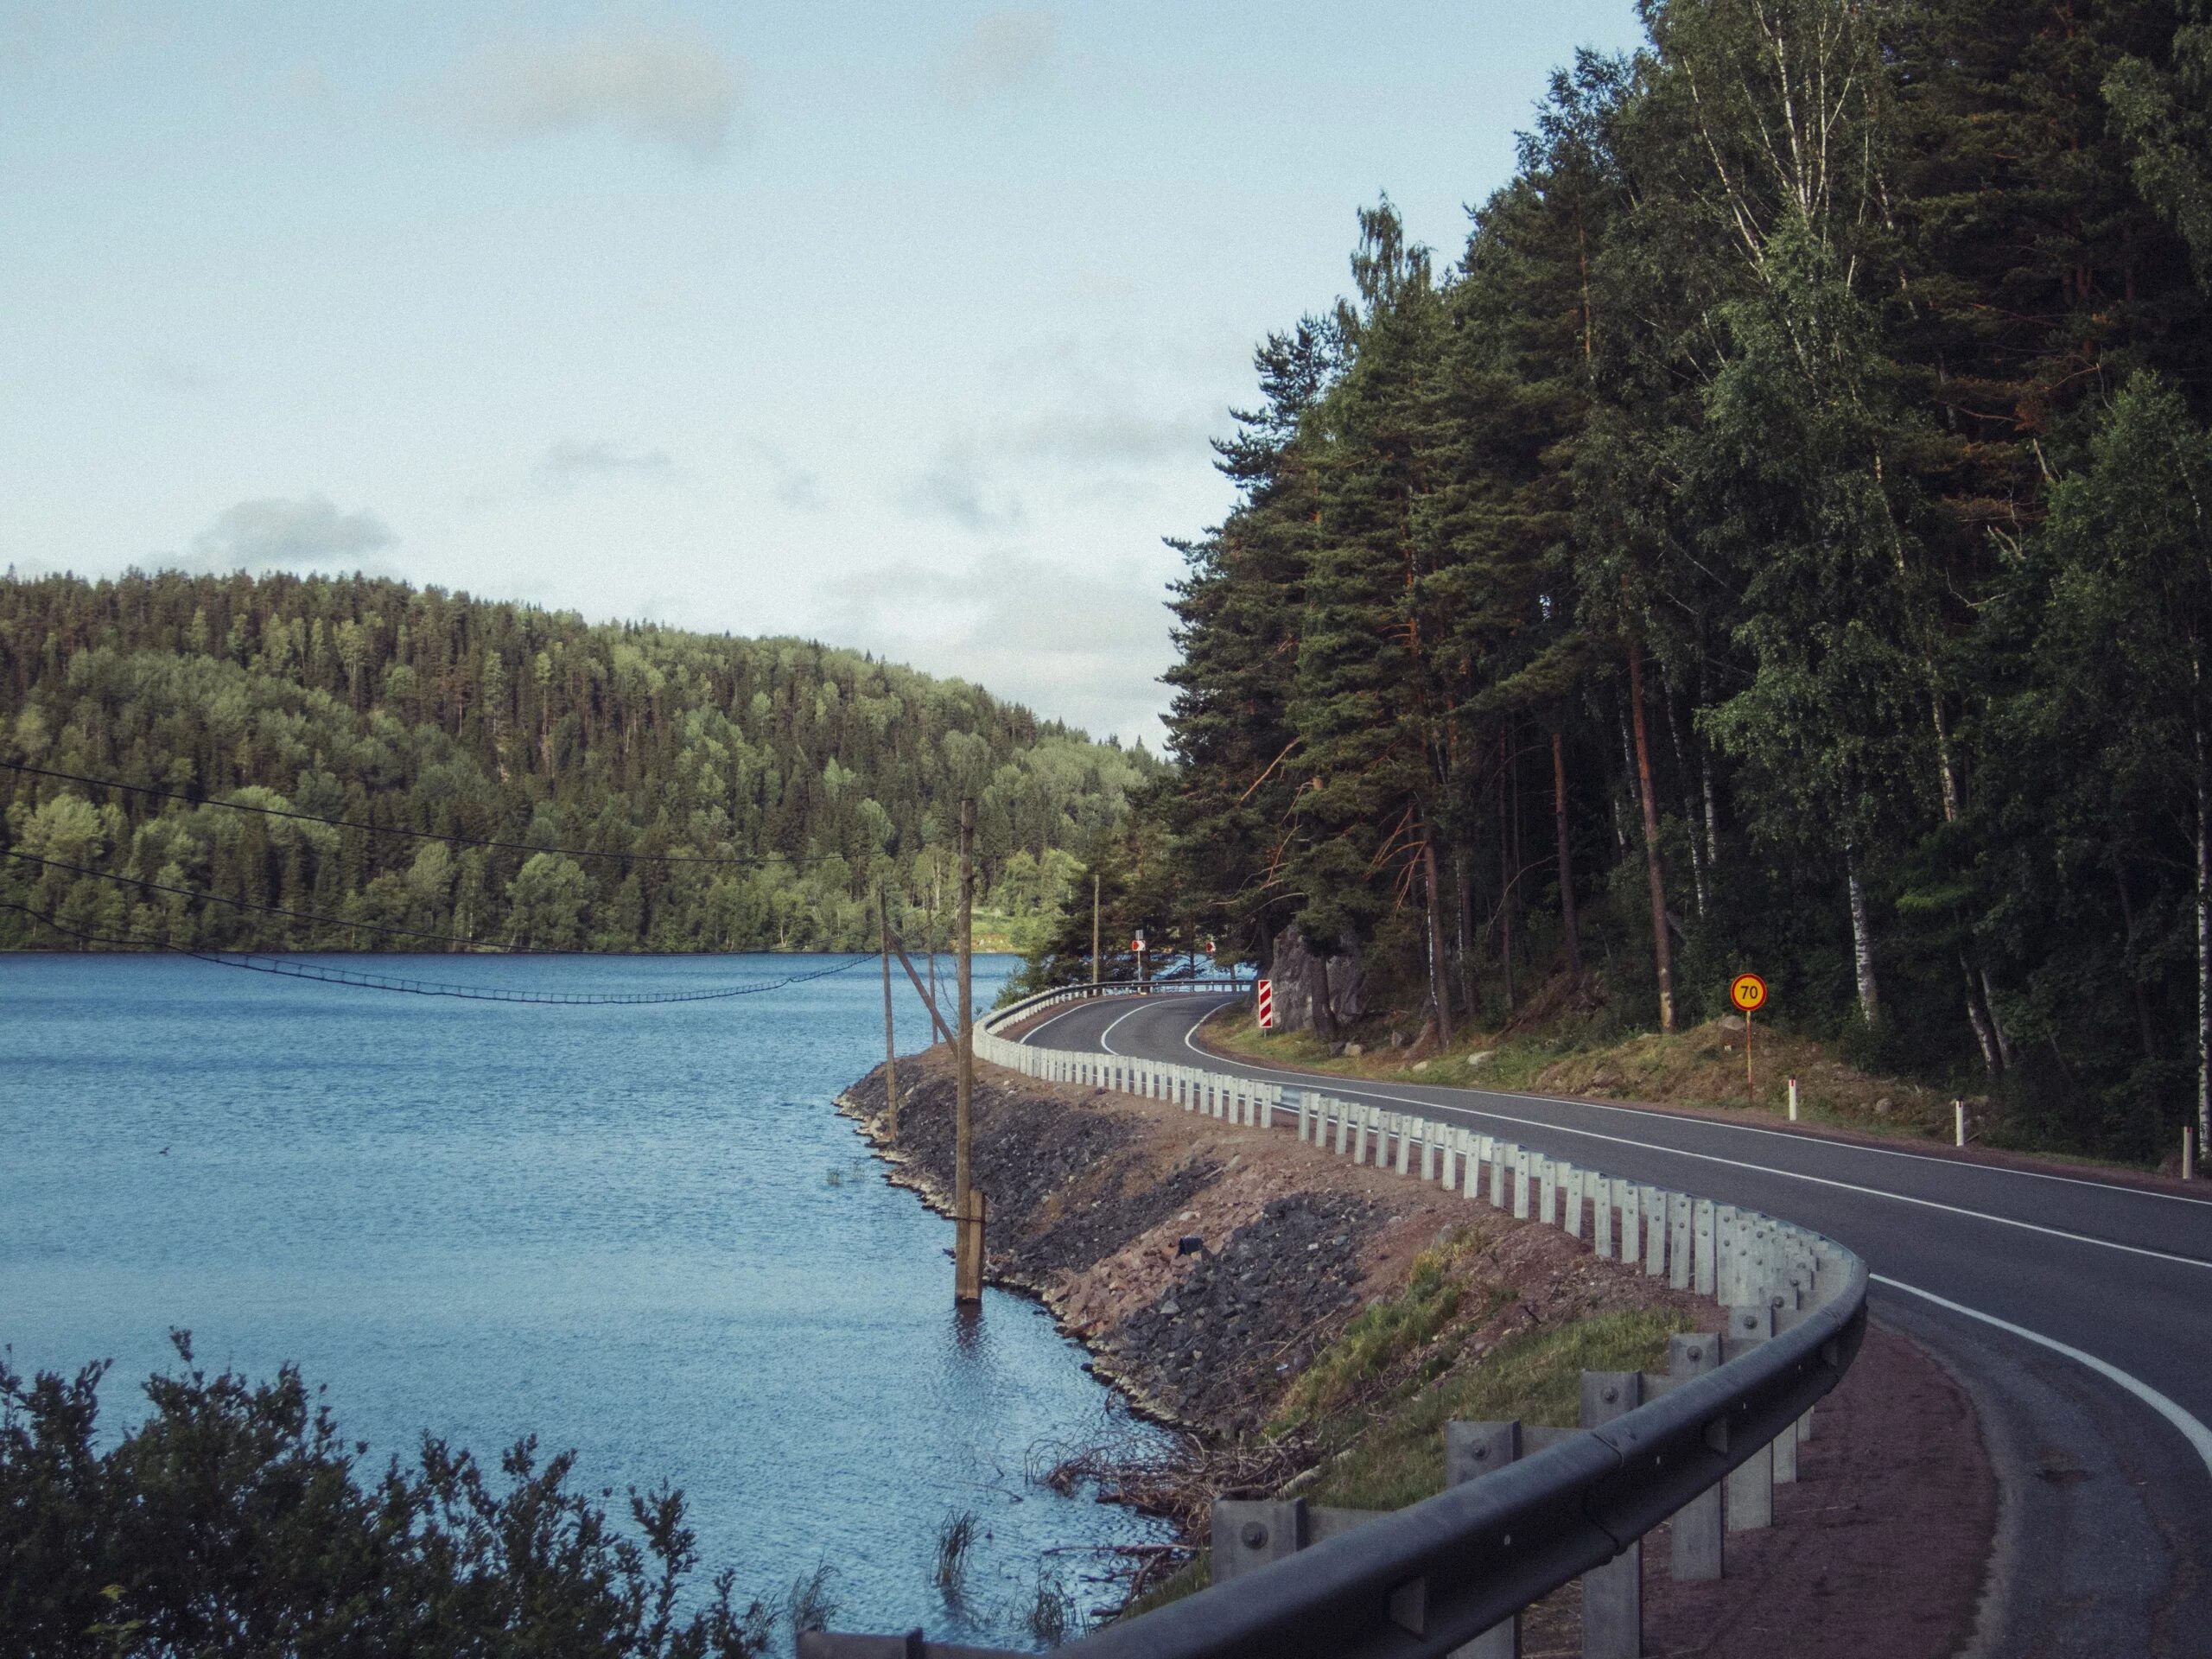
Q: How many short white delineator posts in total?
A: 3